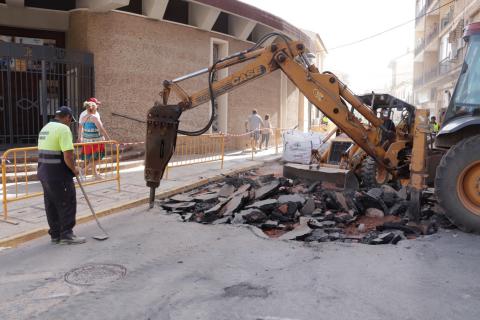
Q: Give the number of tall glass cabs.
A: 1